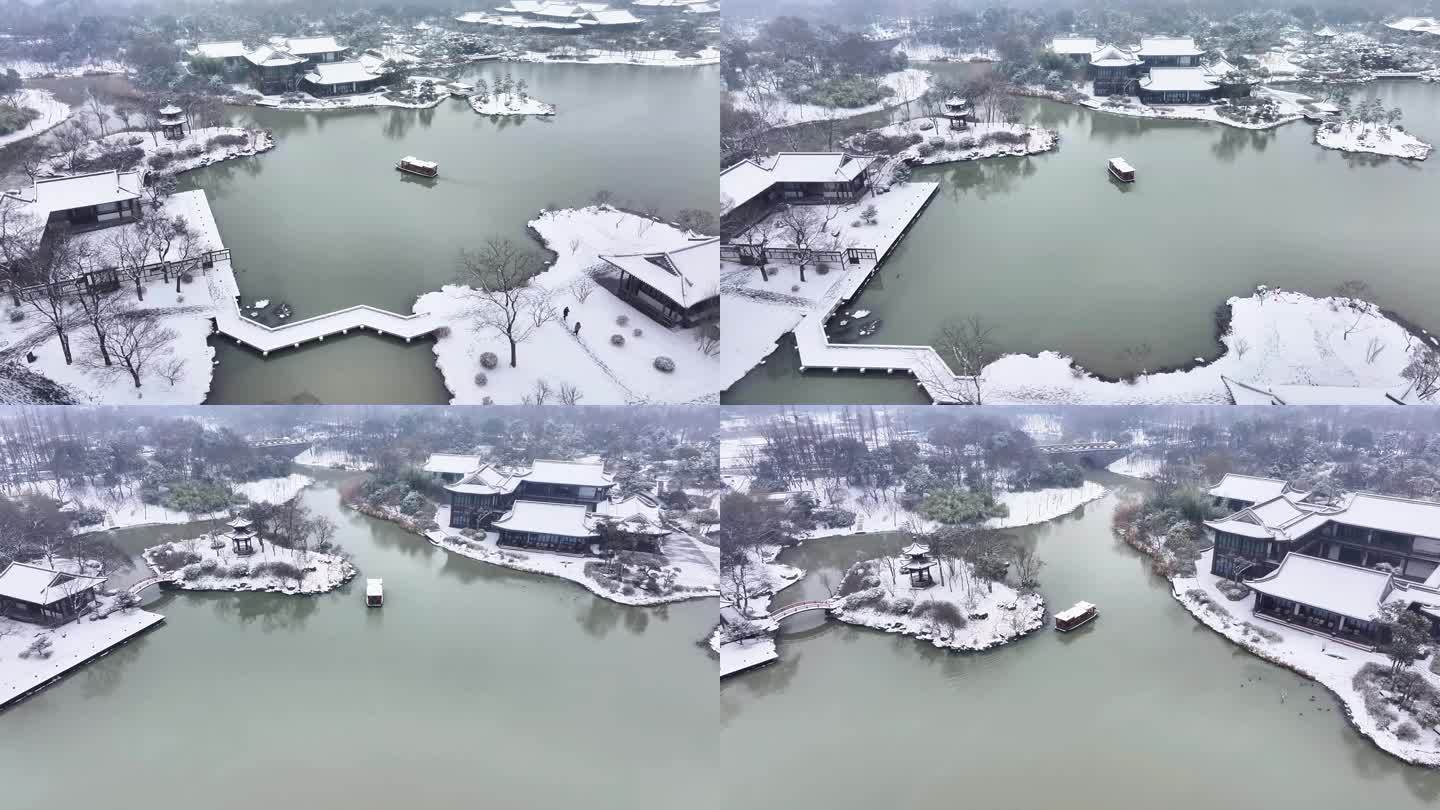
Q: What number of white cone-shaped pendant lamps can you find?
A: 0